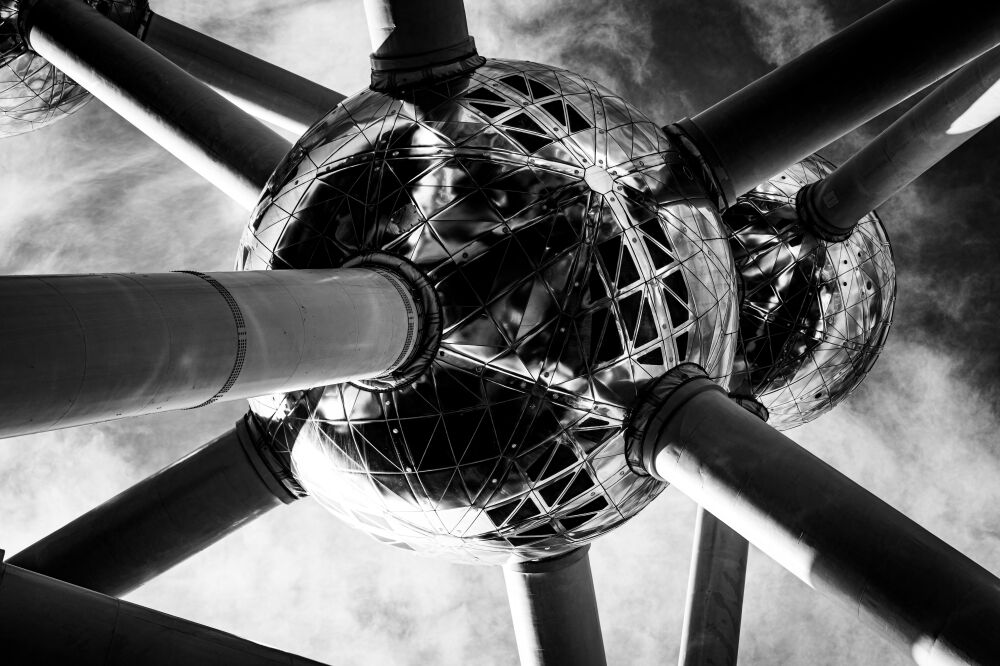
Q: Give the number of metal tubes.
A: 11